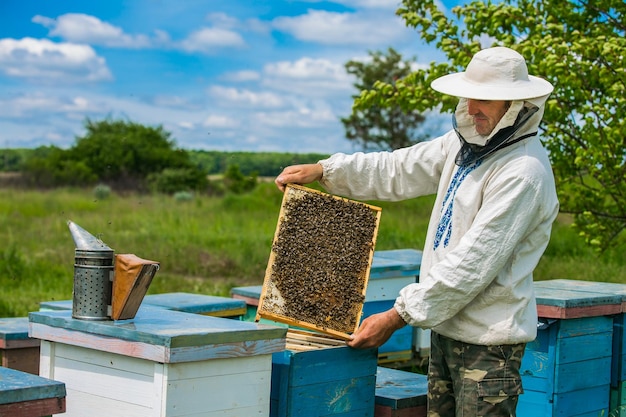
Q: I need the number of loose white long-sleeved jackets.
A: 1